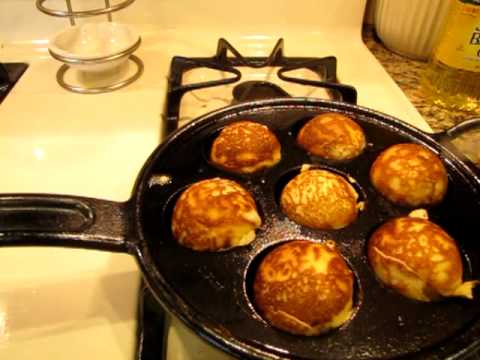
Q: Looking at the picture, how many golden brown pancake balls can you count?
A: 7